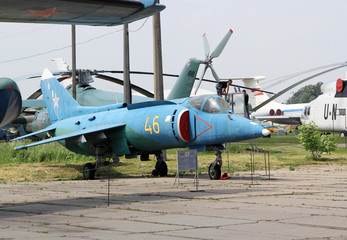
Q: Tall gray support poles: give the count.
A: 3